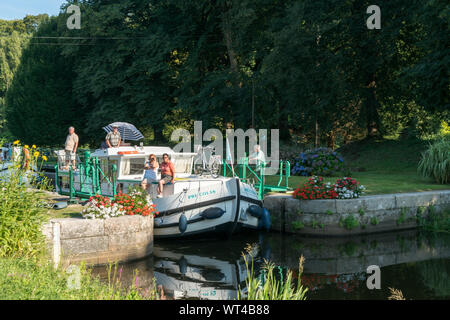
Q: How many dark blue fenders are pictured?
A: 4